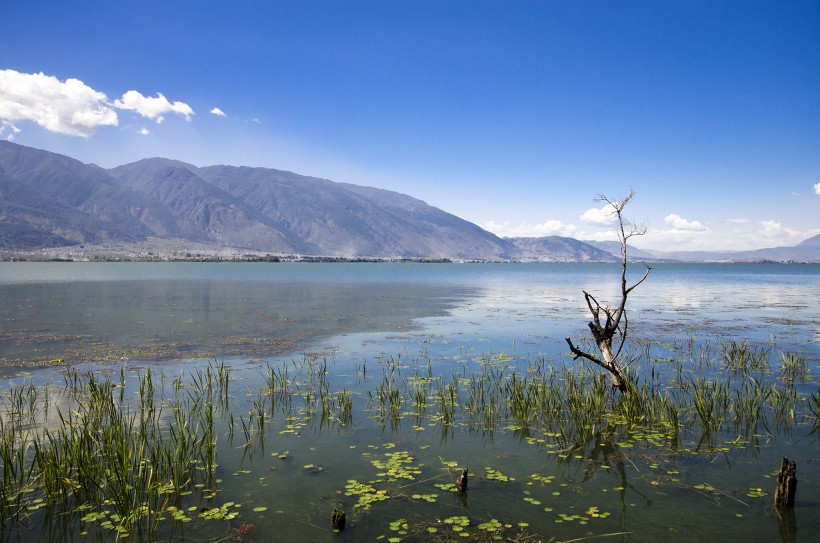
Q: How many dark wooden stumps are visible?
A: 3